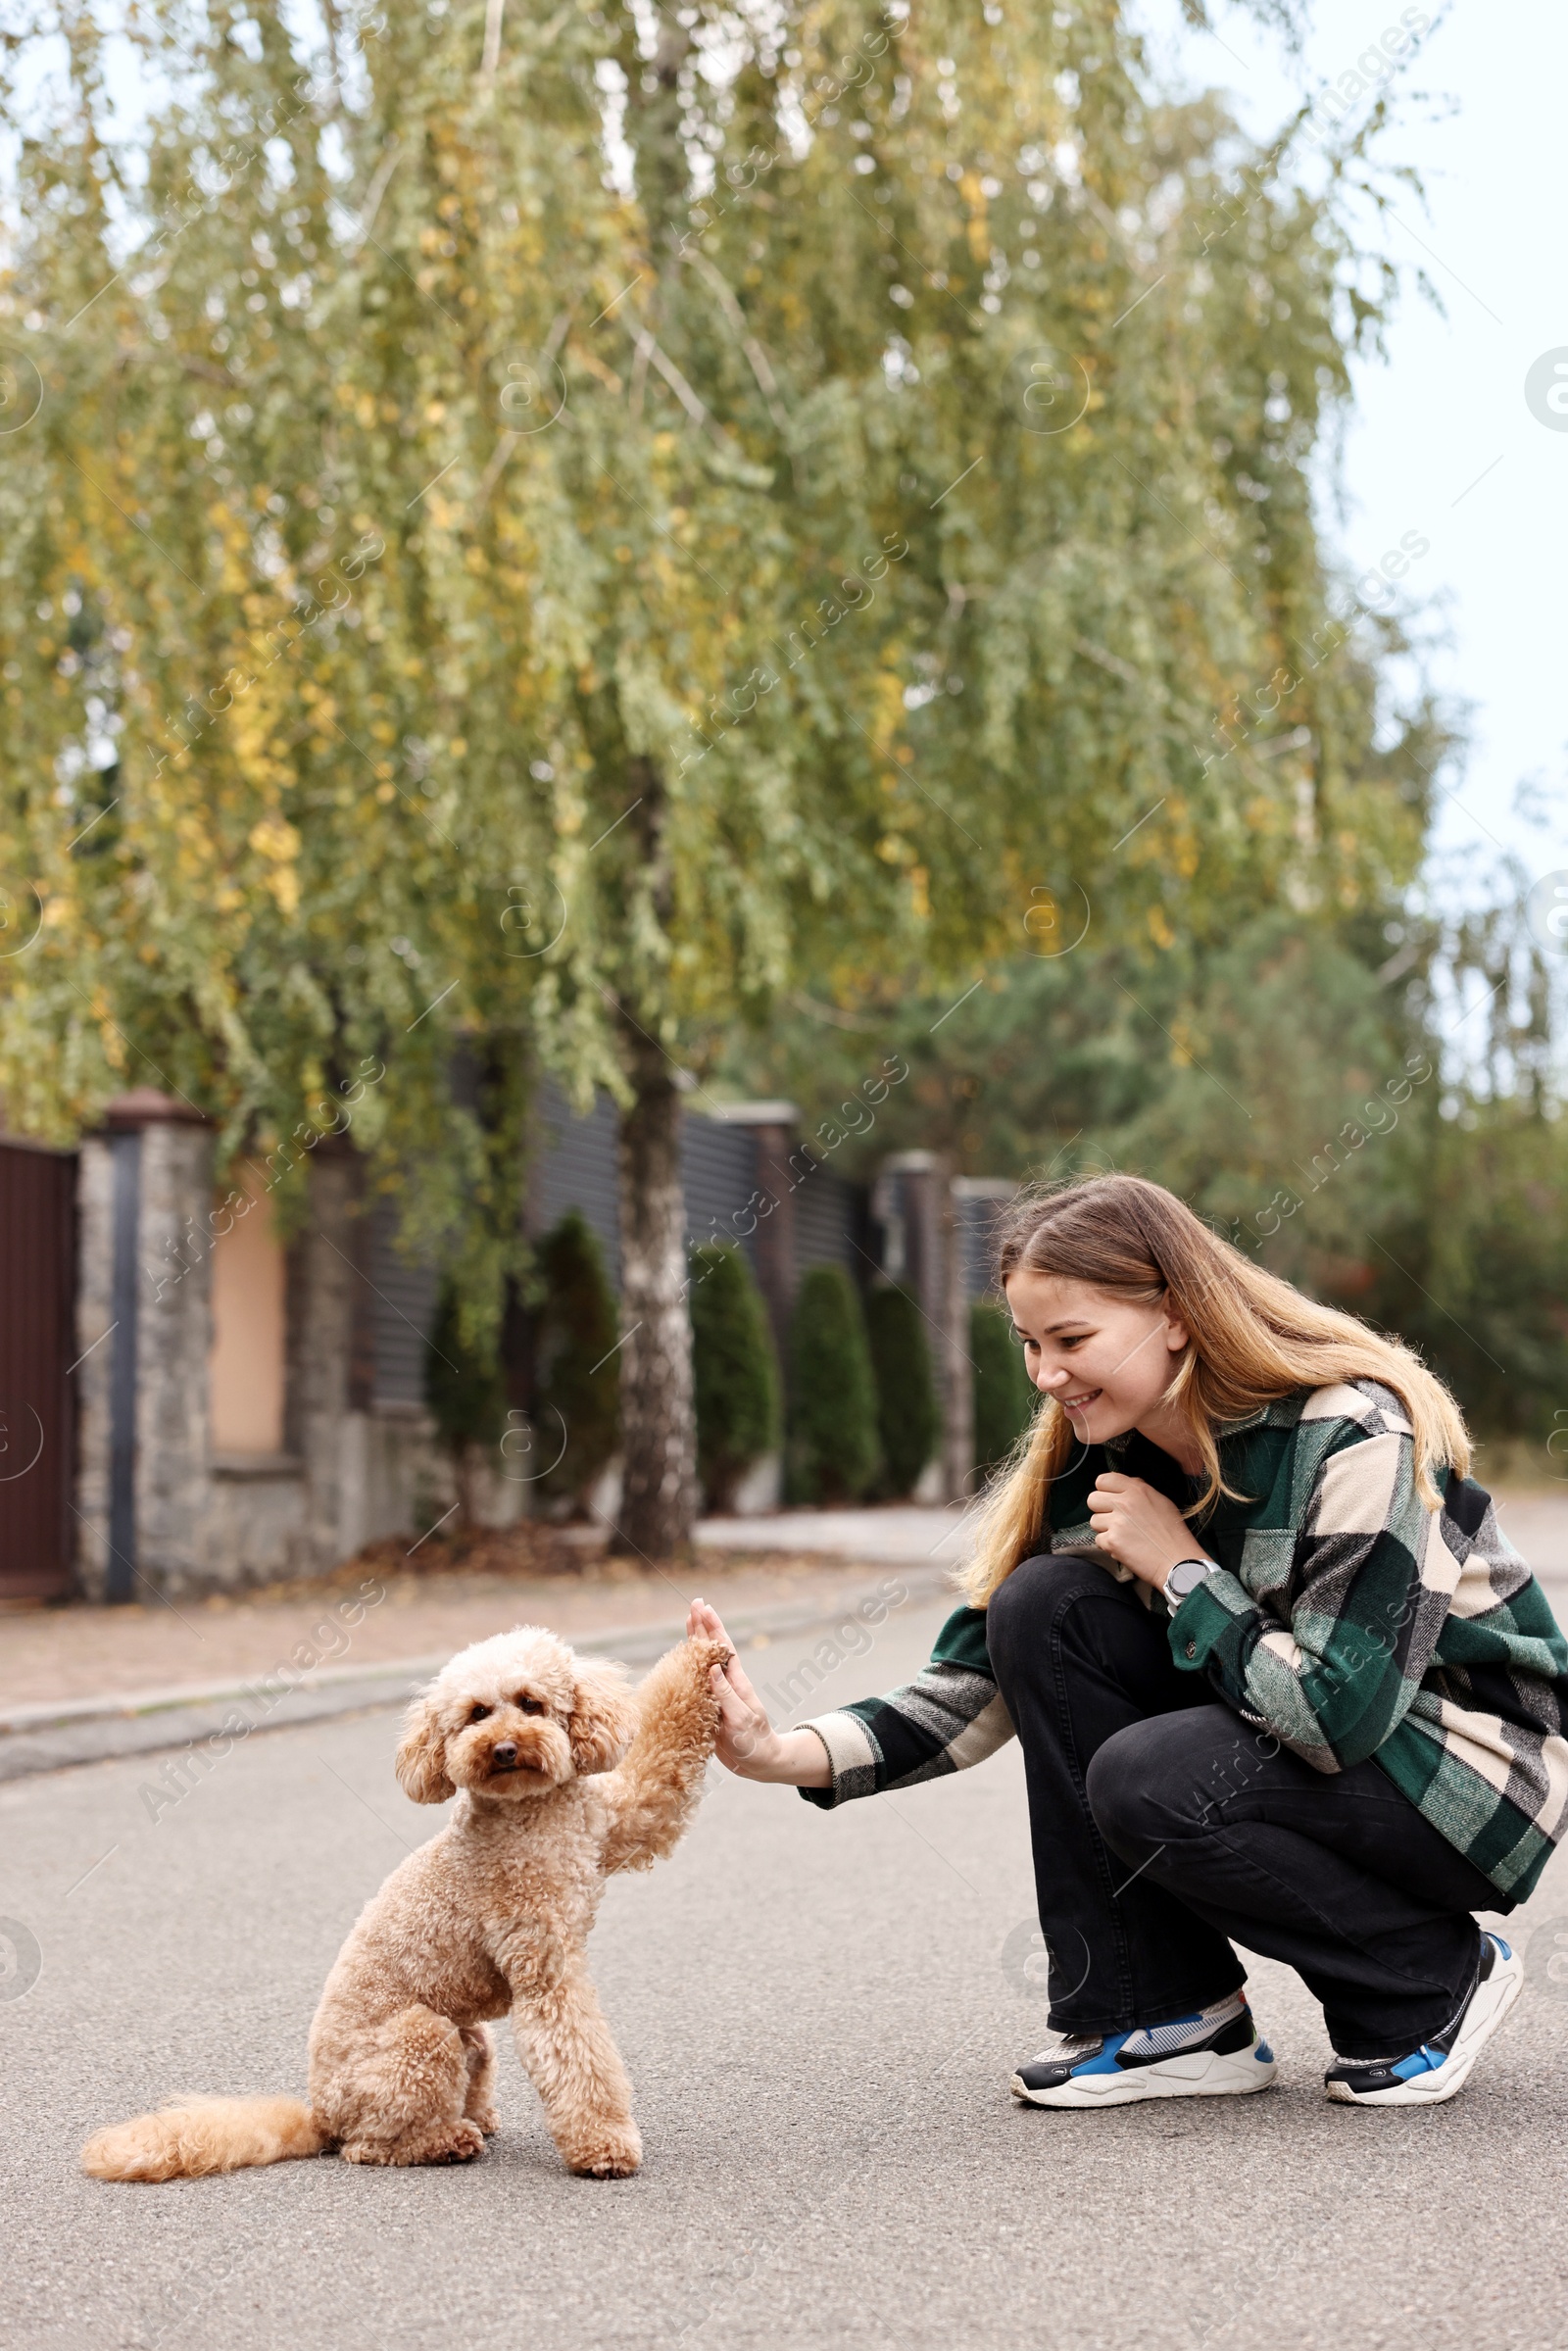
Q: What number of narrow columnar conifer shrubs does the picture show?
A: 6